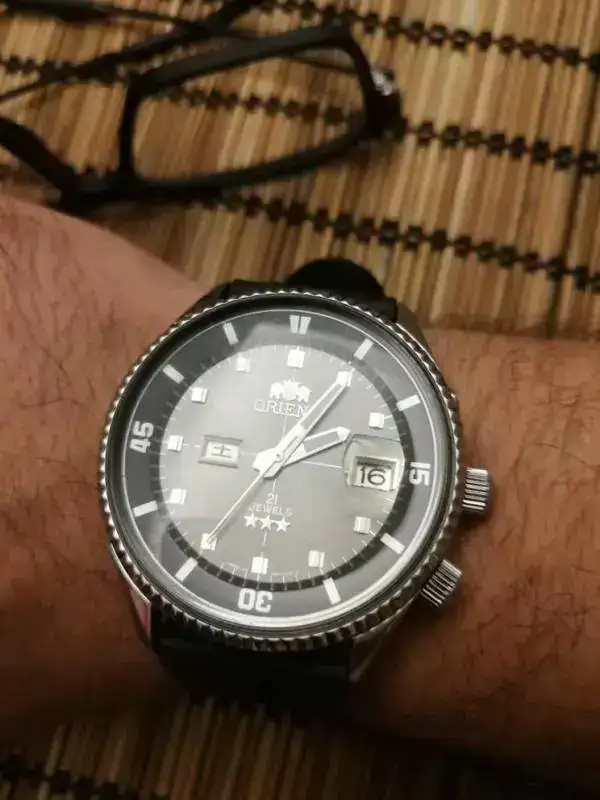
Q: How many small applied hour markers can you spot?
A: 11